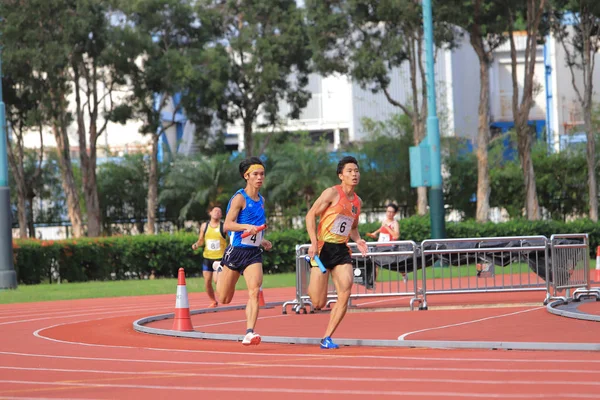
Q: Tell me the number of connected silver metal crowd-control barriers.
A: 3